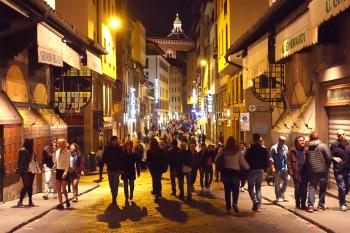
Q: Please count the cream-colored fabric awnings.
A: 6